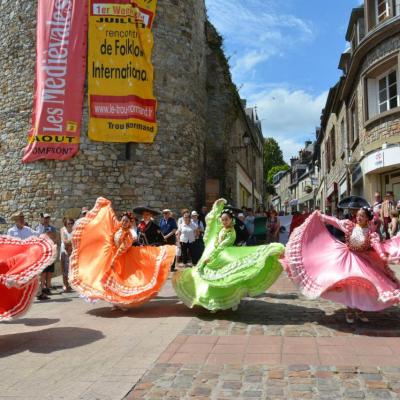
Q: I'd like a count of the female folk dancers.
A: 4